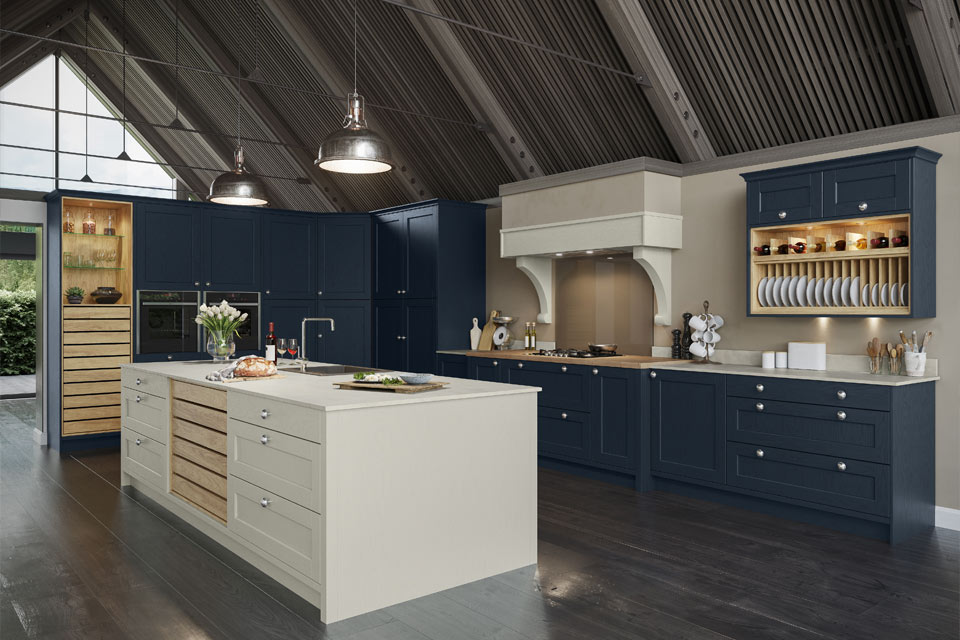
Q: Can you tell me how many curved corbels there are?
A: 2